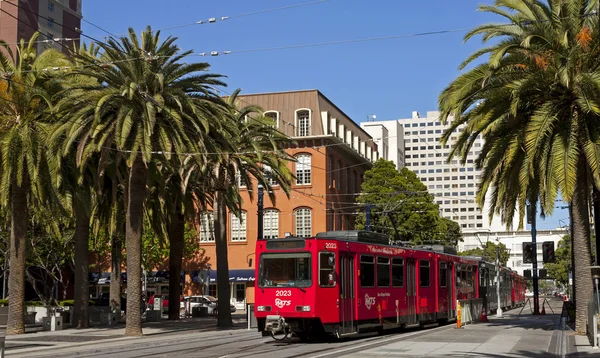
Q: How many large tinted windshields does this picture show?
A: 1